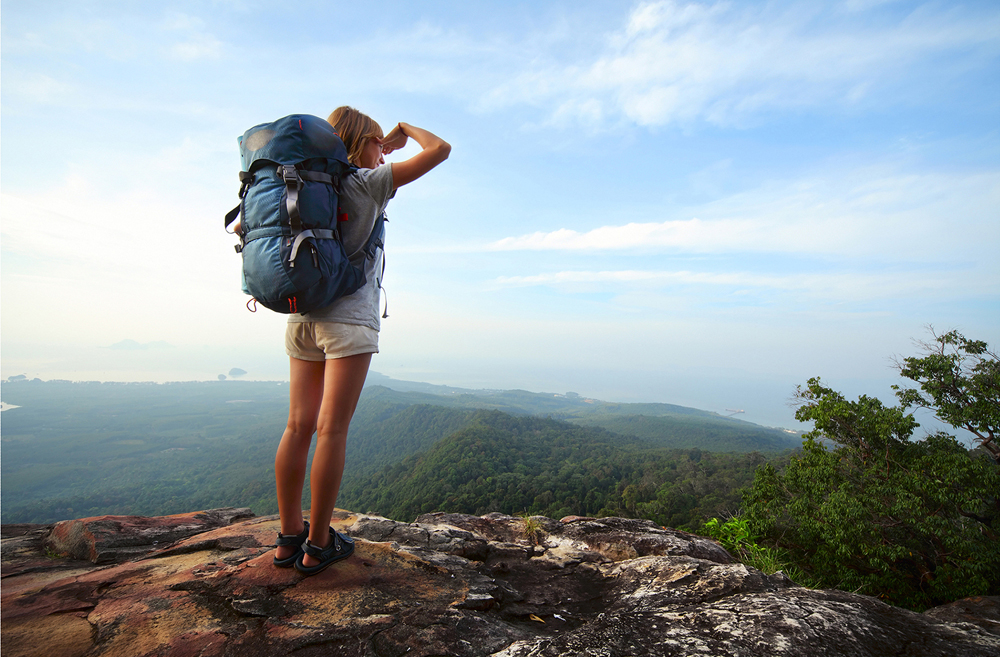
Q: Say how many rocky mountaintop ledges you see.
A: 1